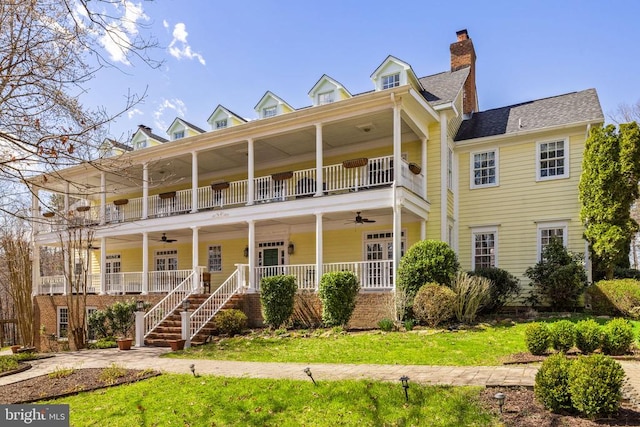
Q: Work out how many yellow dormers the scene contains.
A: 7